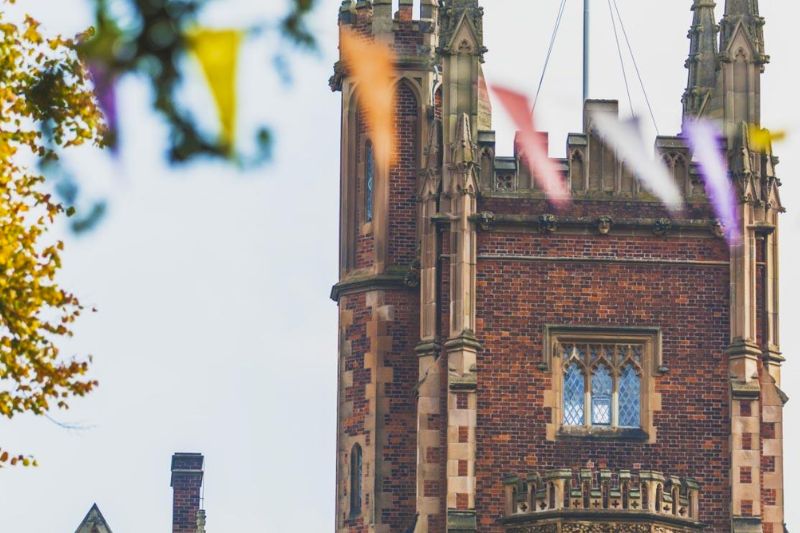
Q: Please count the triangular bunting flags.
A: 7